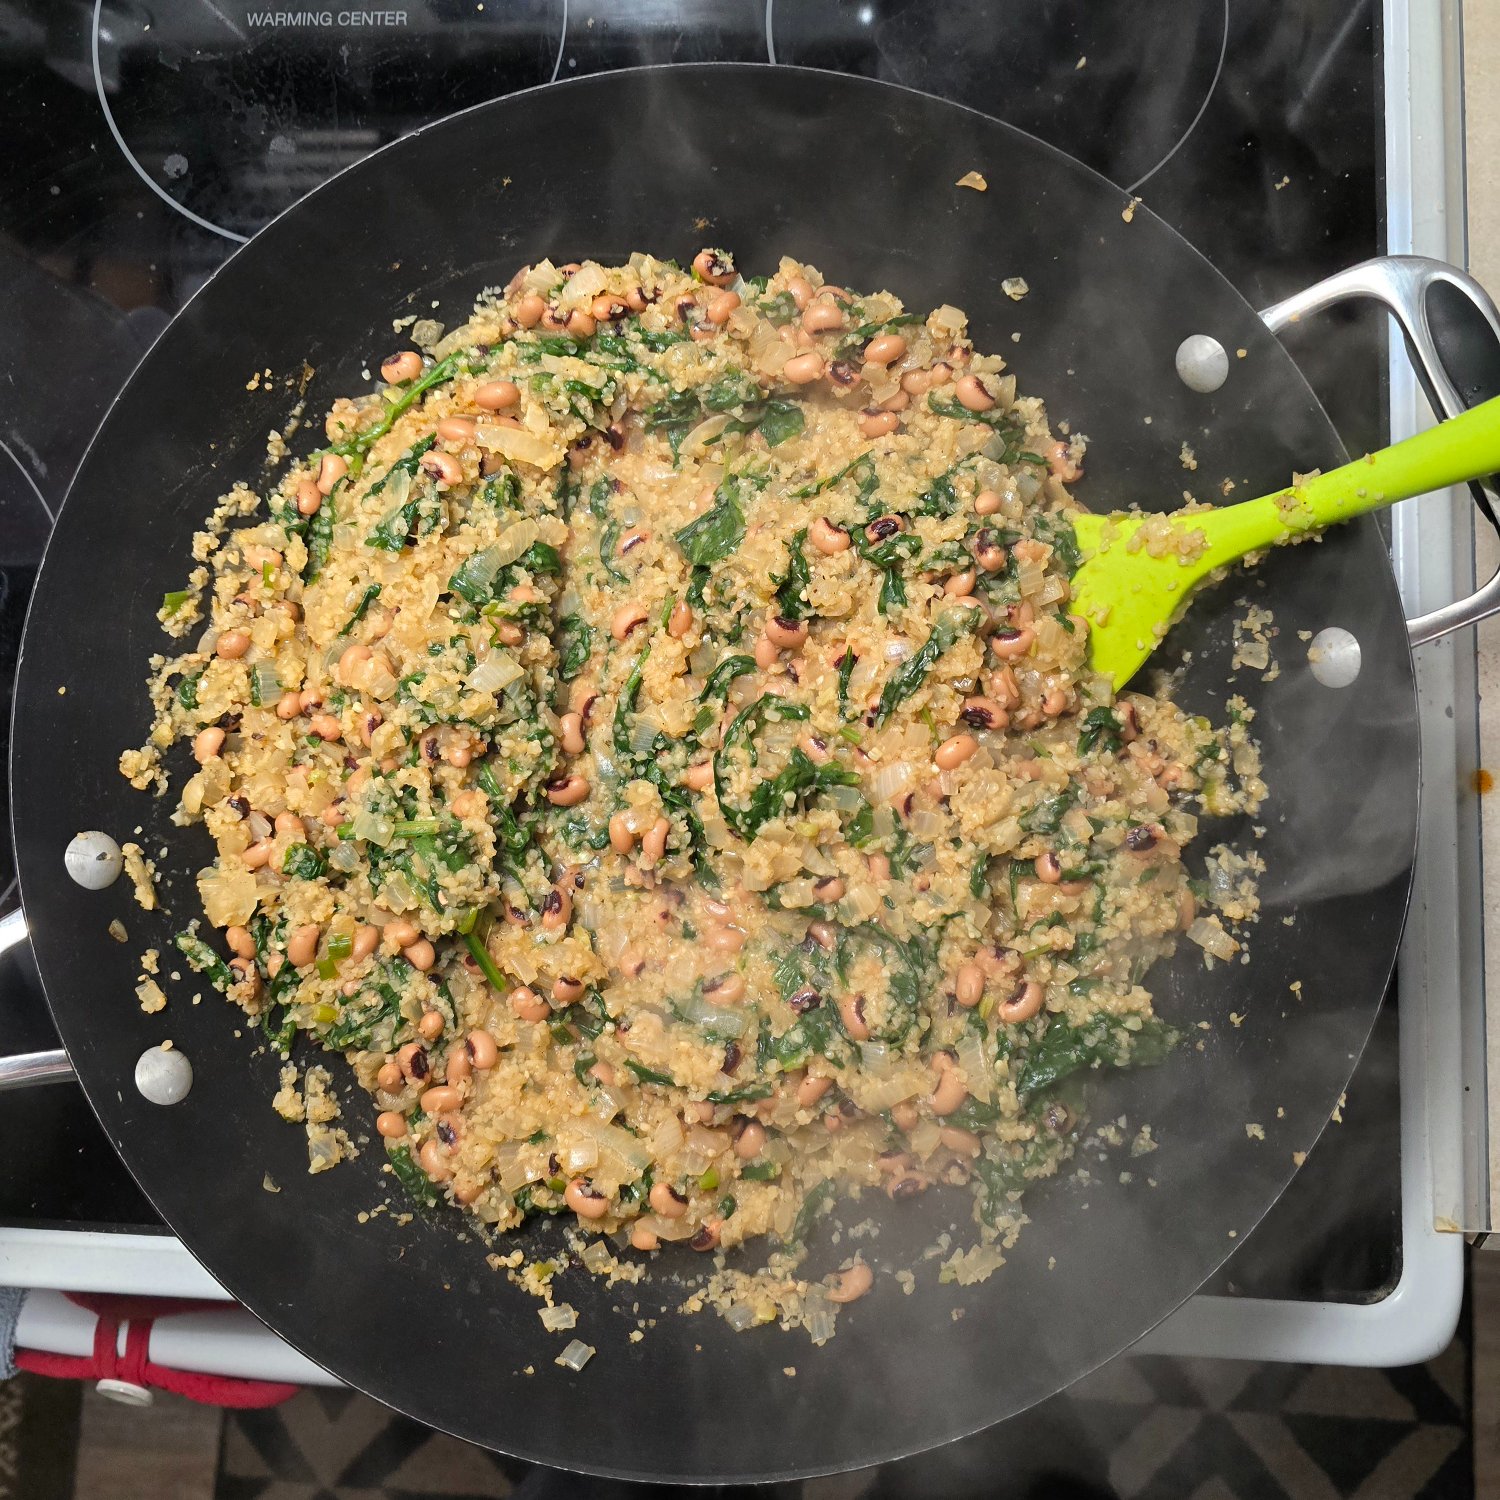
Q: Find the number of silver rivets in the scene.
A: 4